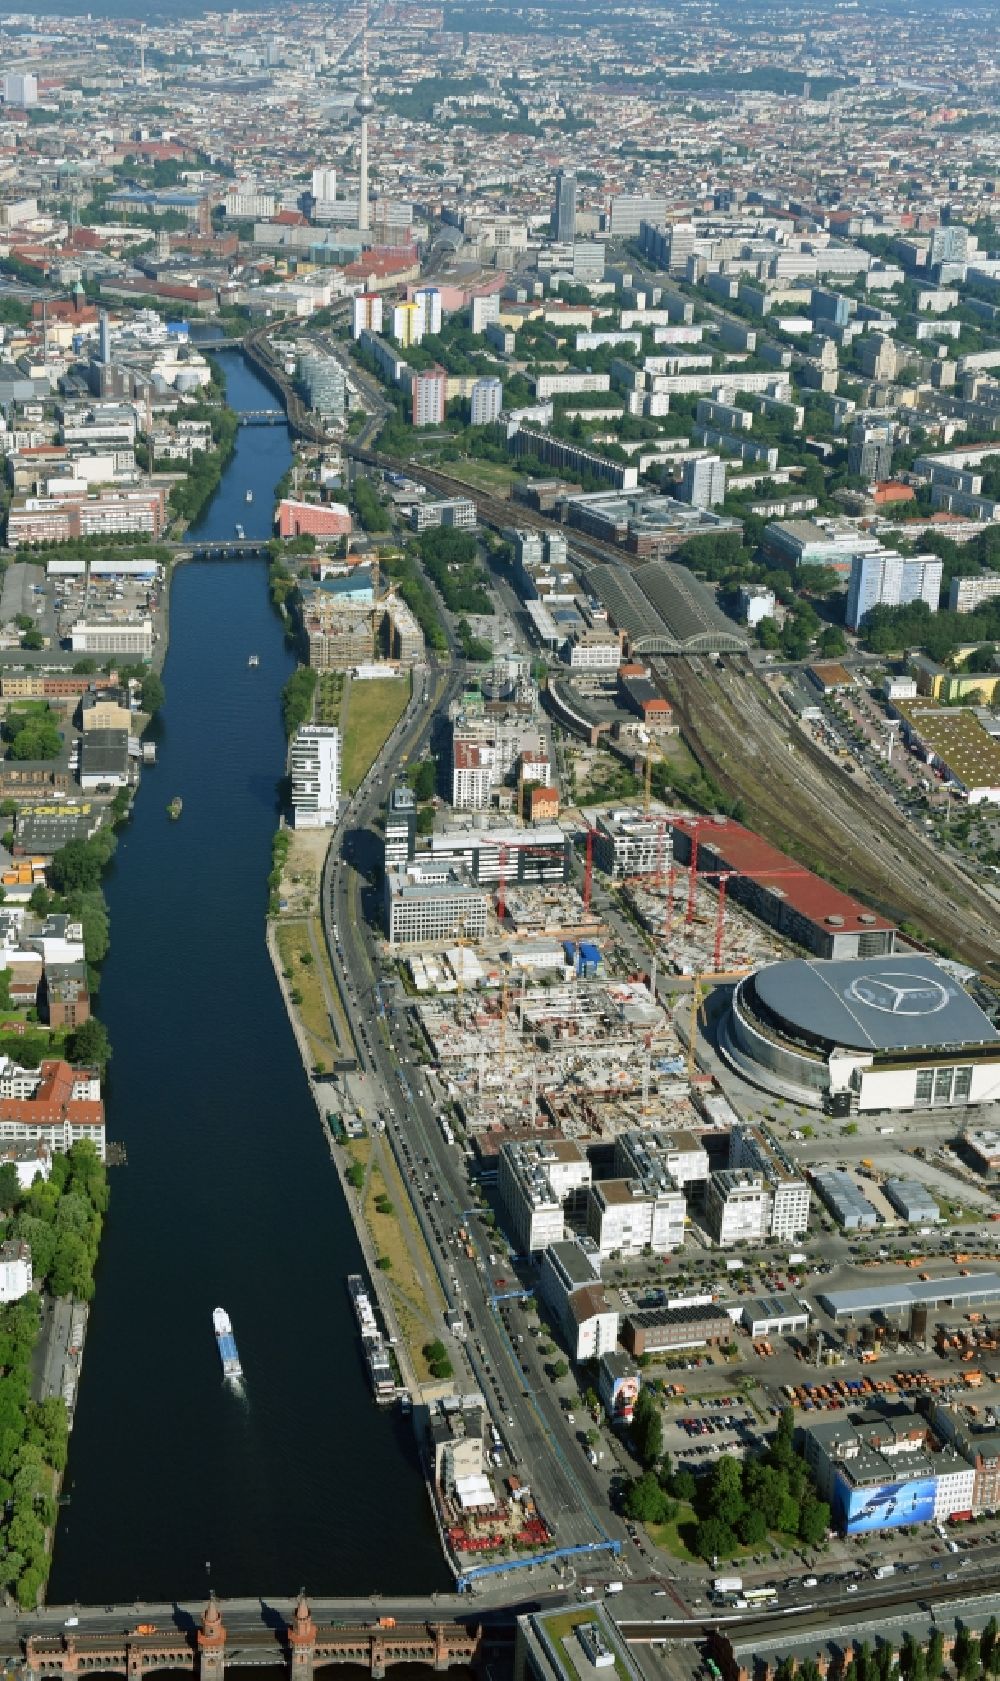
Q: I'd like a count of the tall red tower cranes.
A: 6